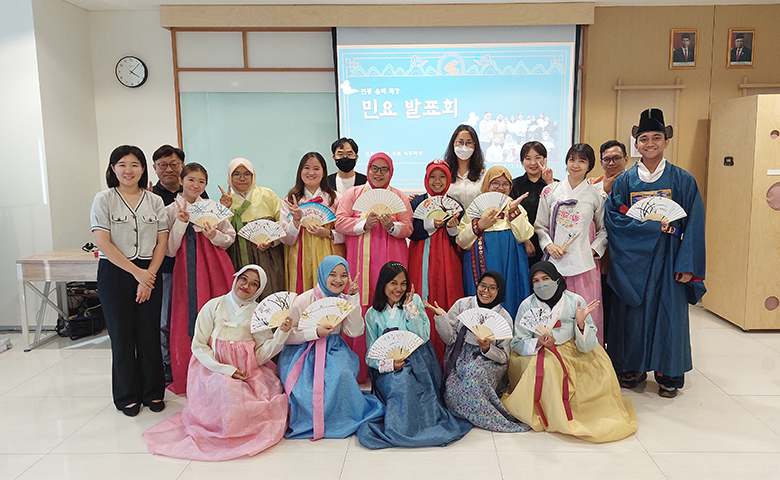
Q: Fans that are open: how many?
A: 12